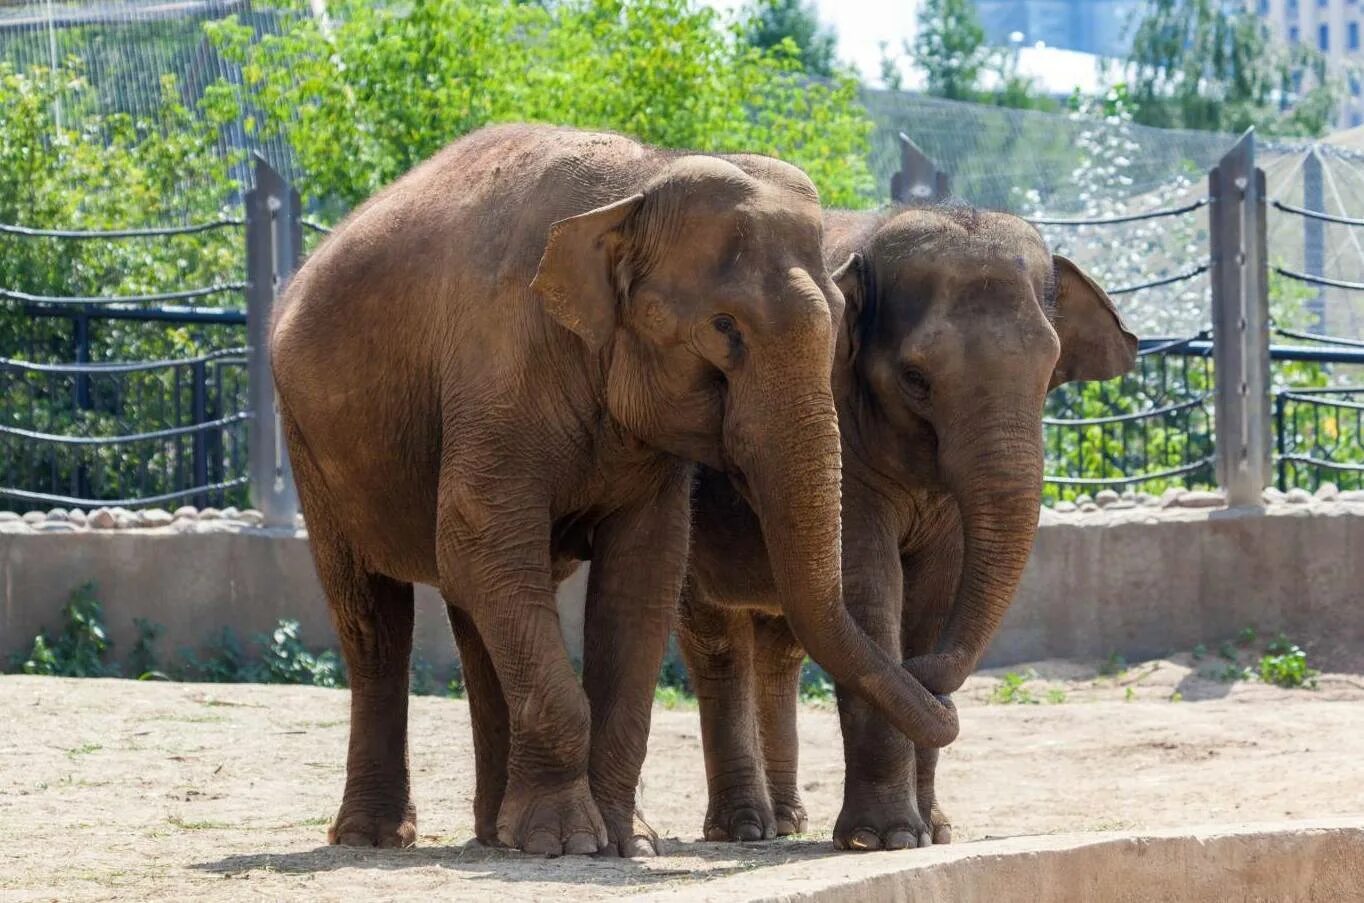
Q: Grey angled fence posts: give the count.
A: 3